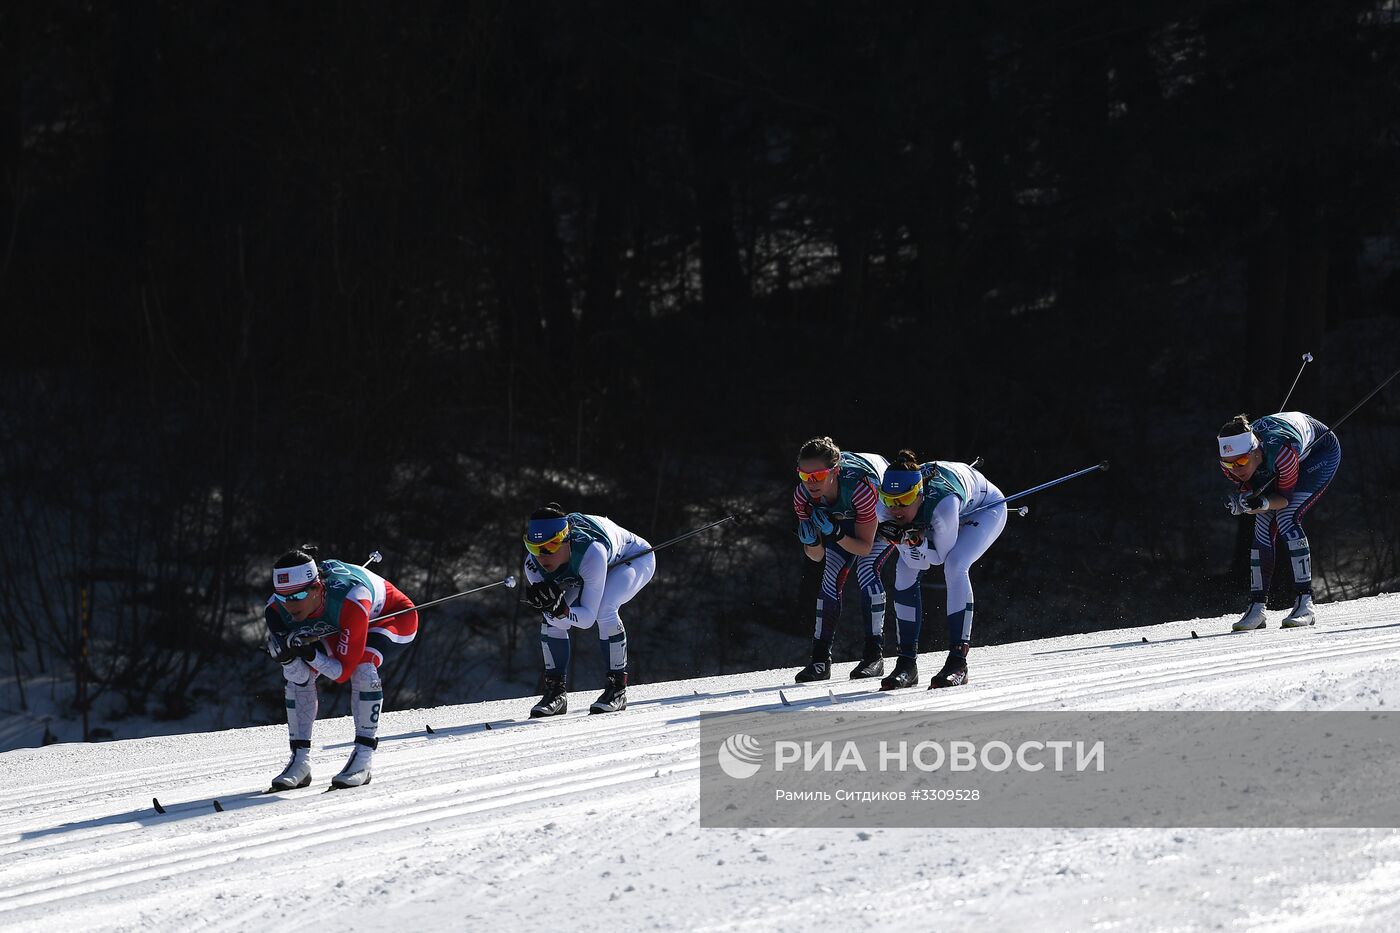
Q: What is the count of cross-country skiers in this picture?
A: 5